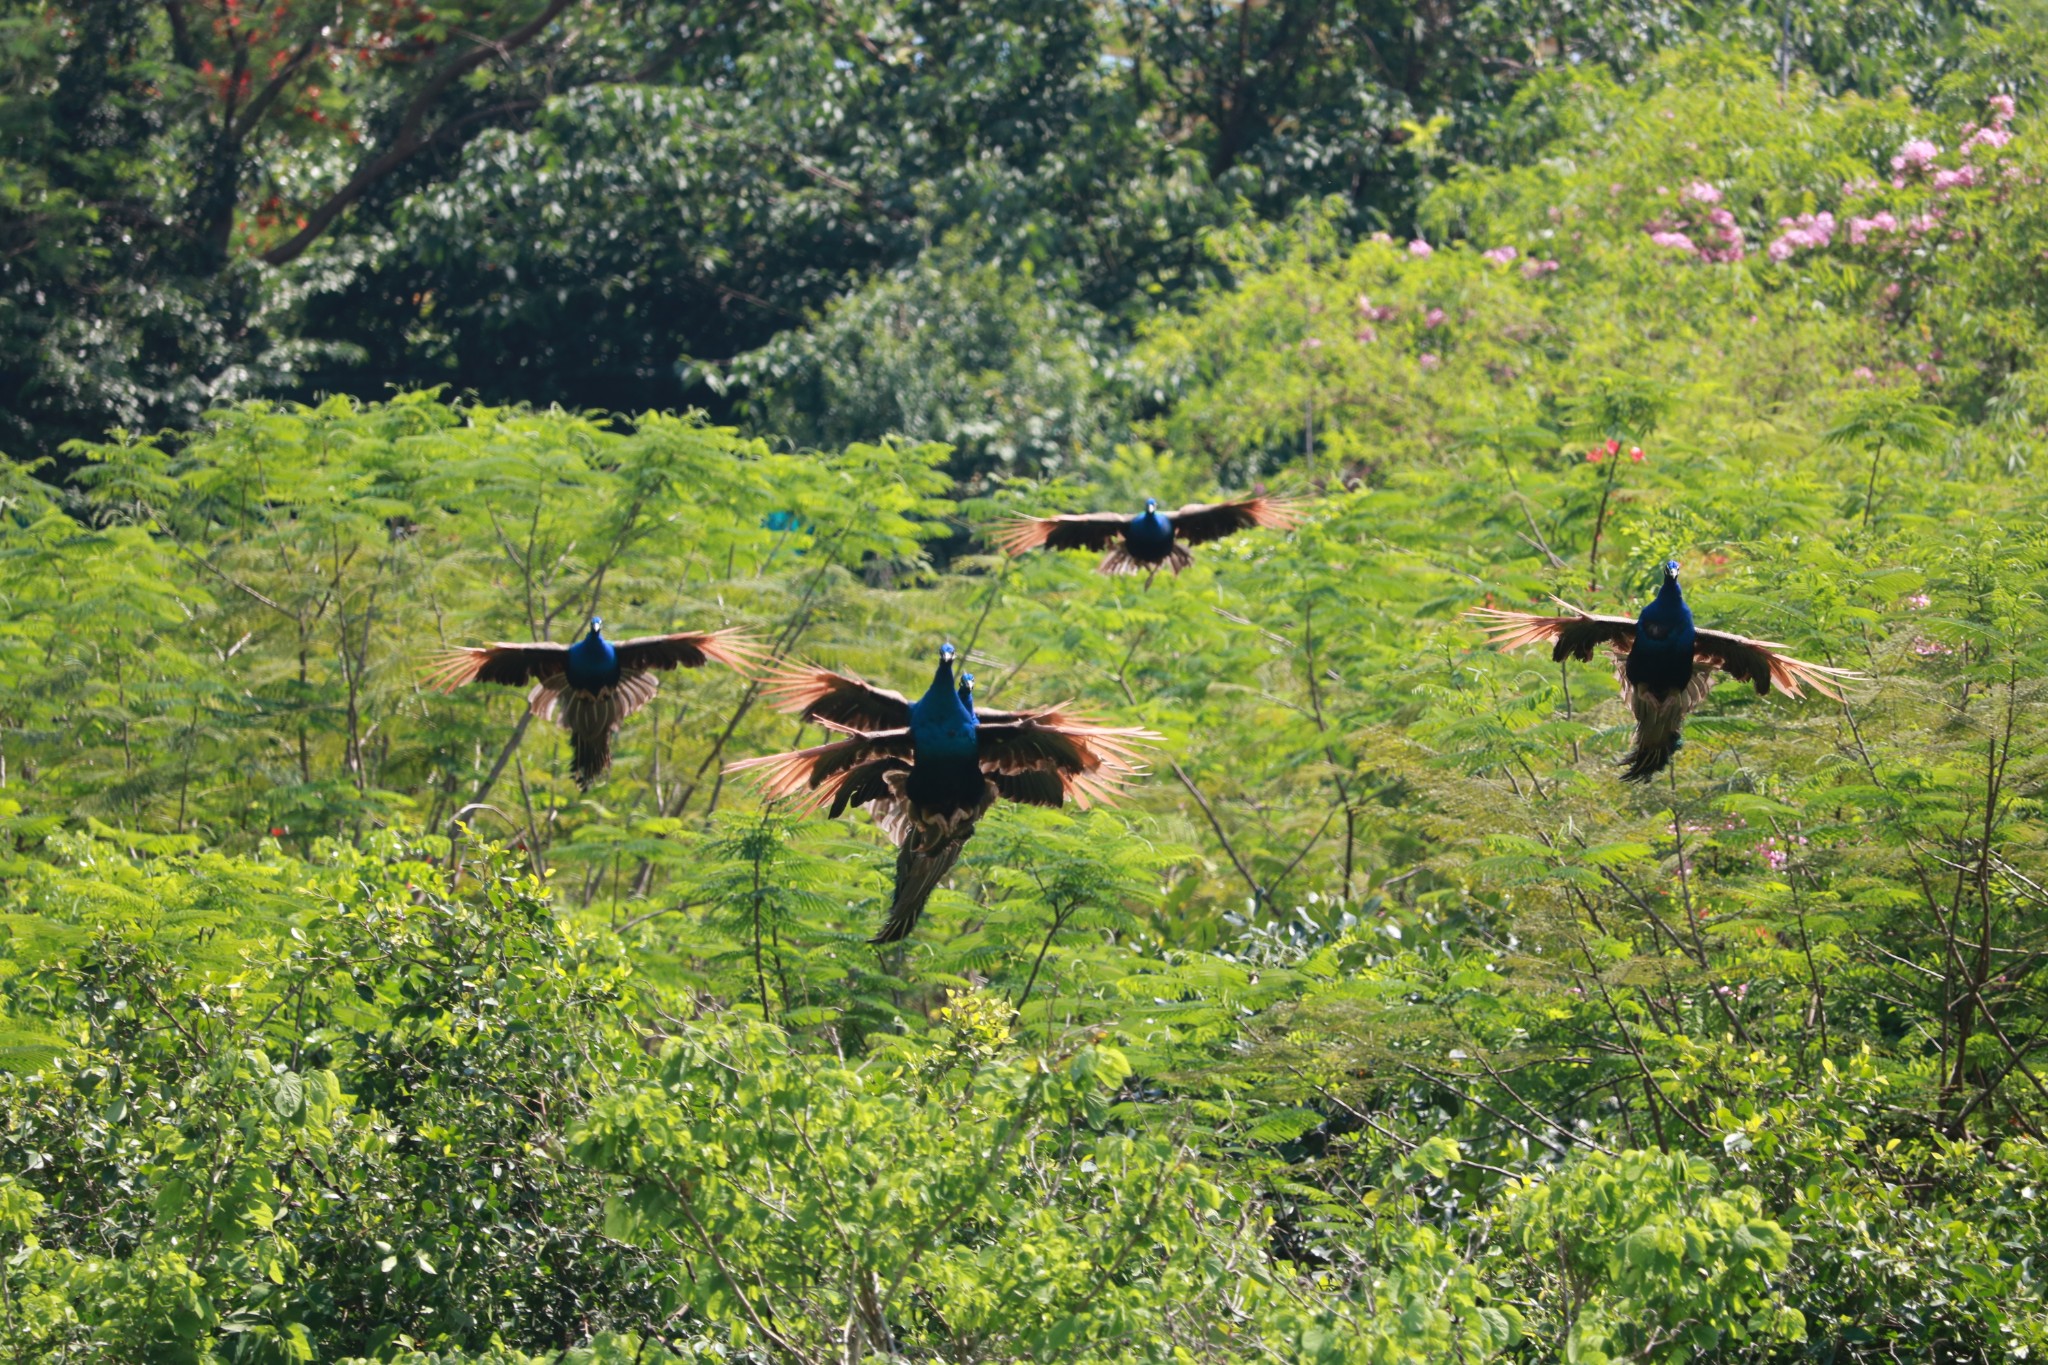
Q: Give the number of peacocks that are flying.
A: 5